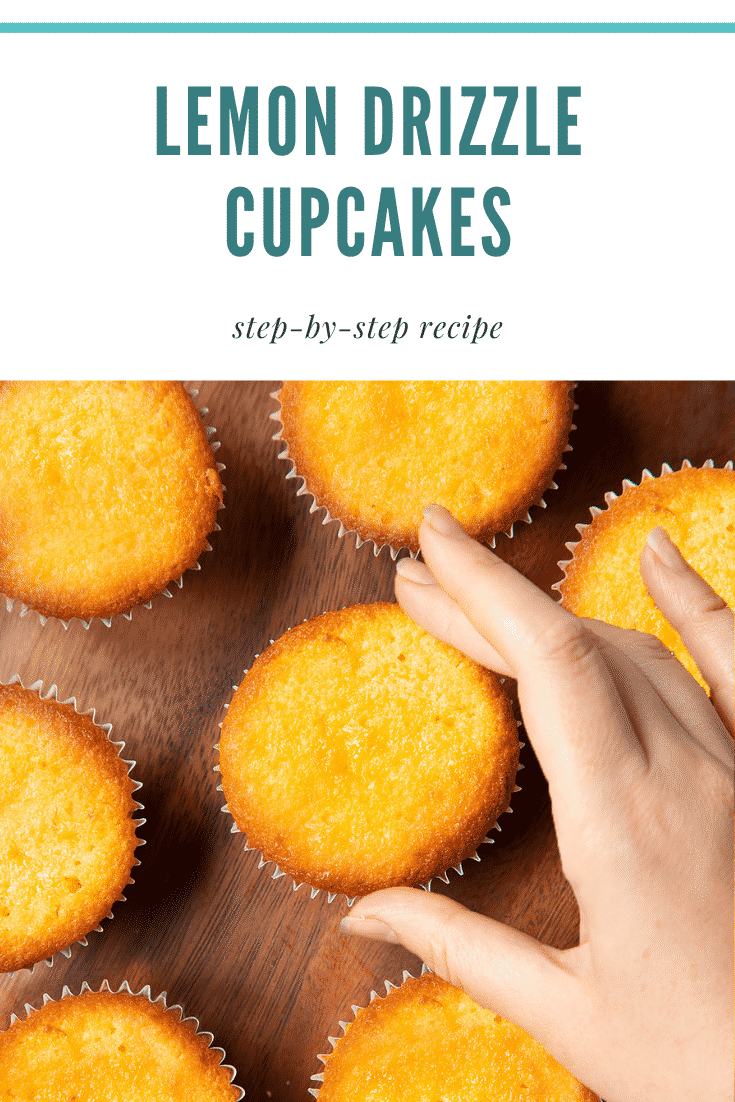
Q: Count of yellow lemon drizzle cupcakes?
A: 7